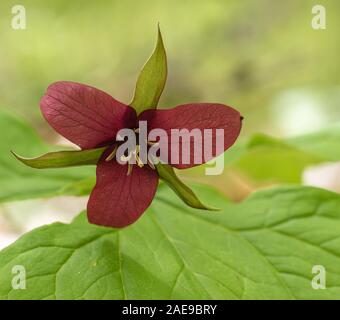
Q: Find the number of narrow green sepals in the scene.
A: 3